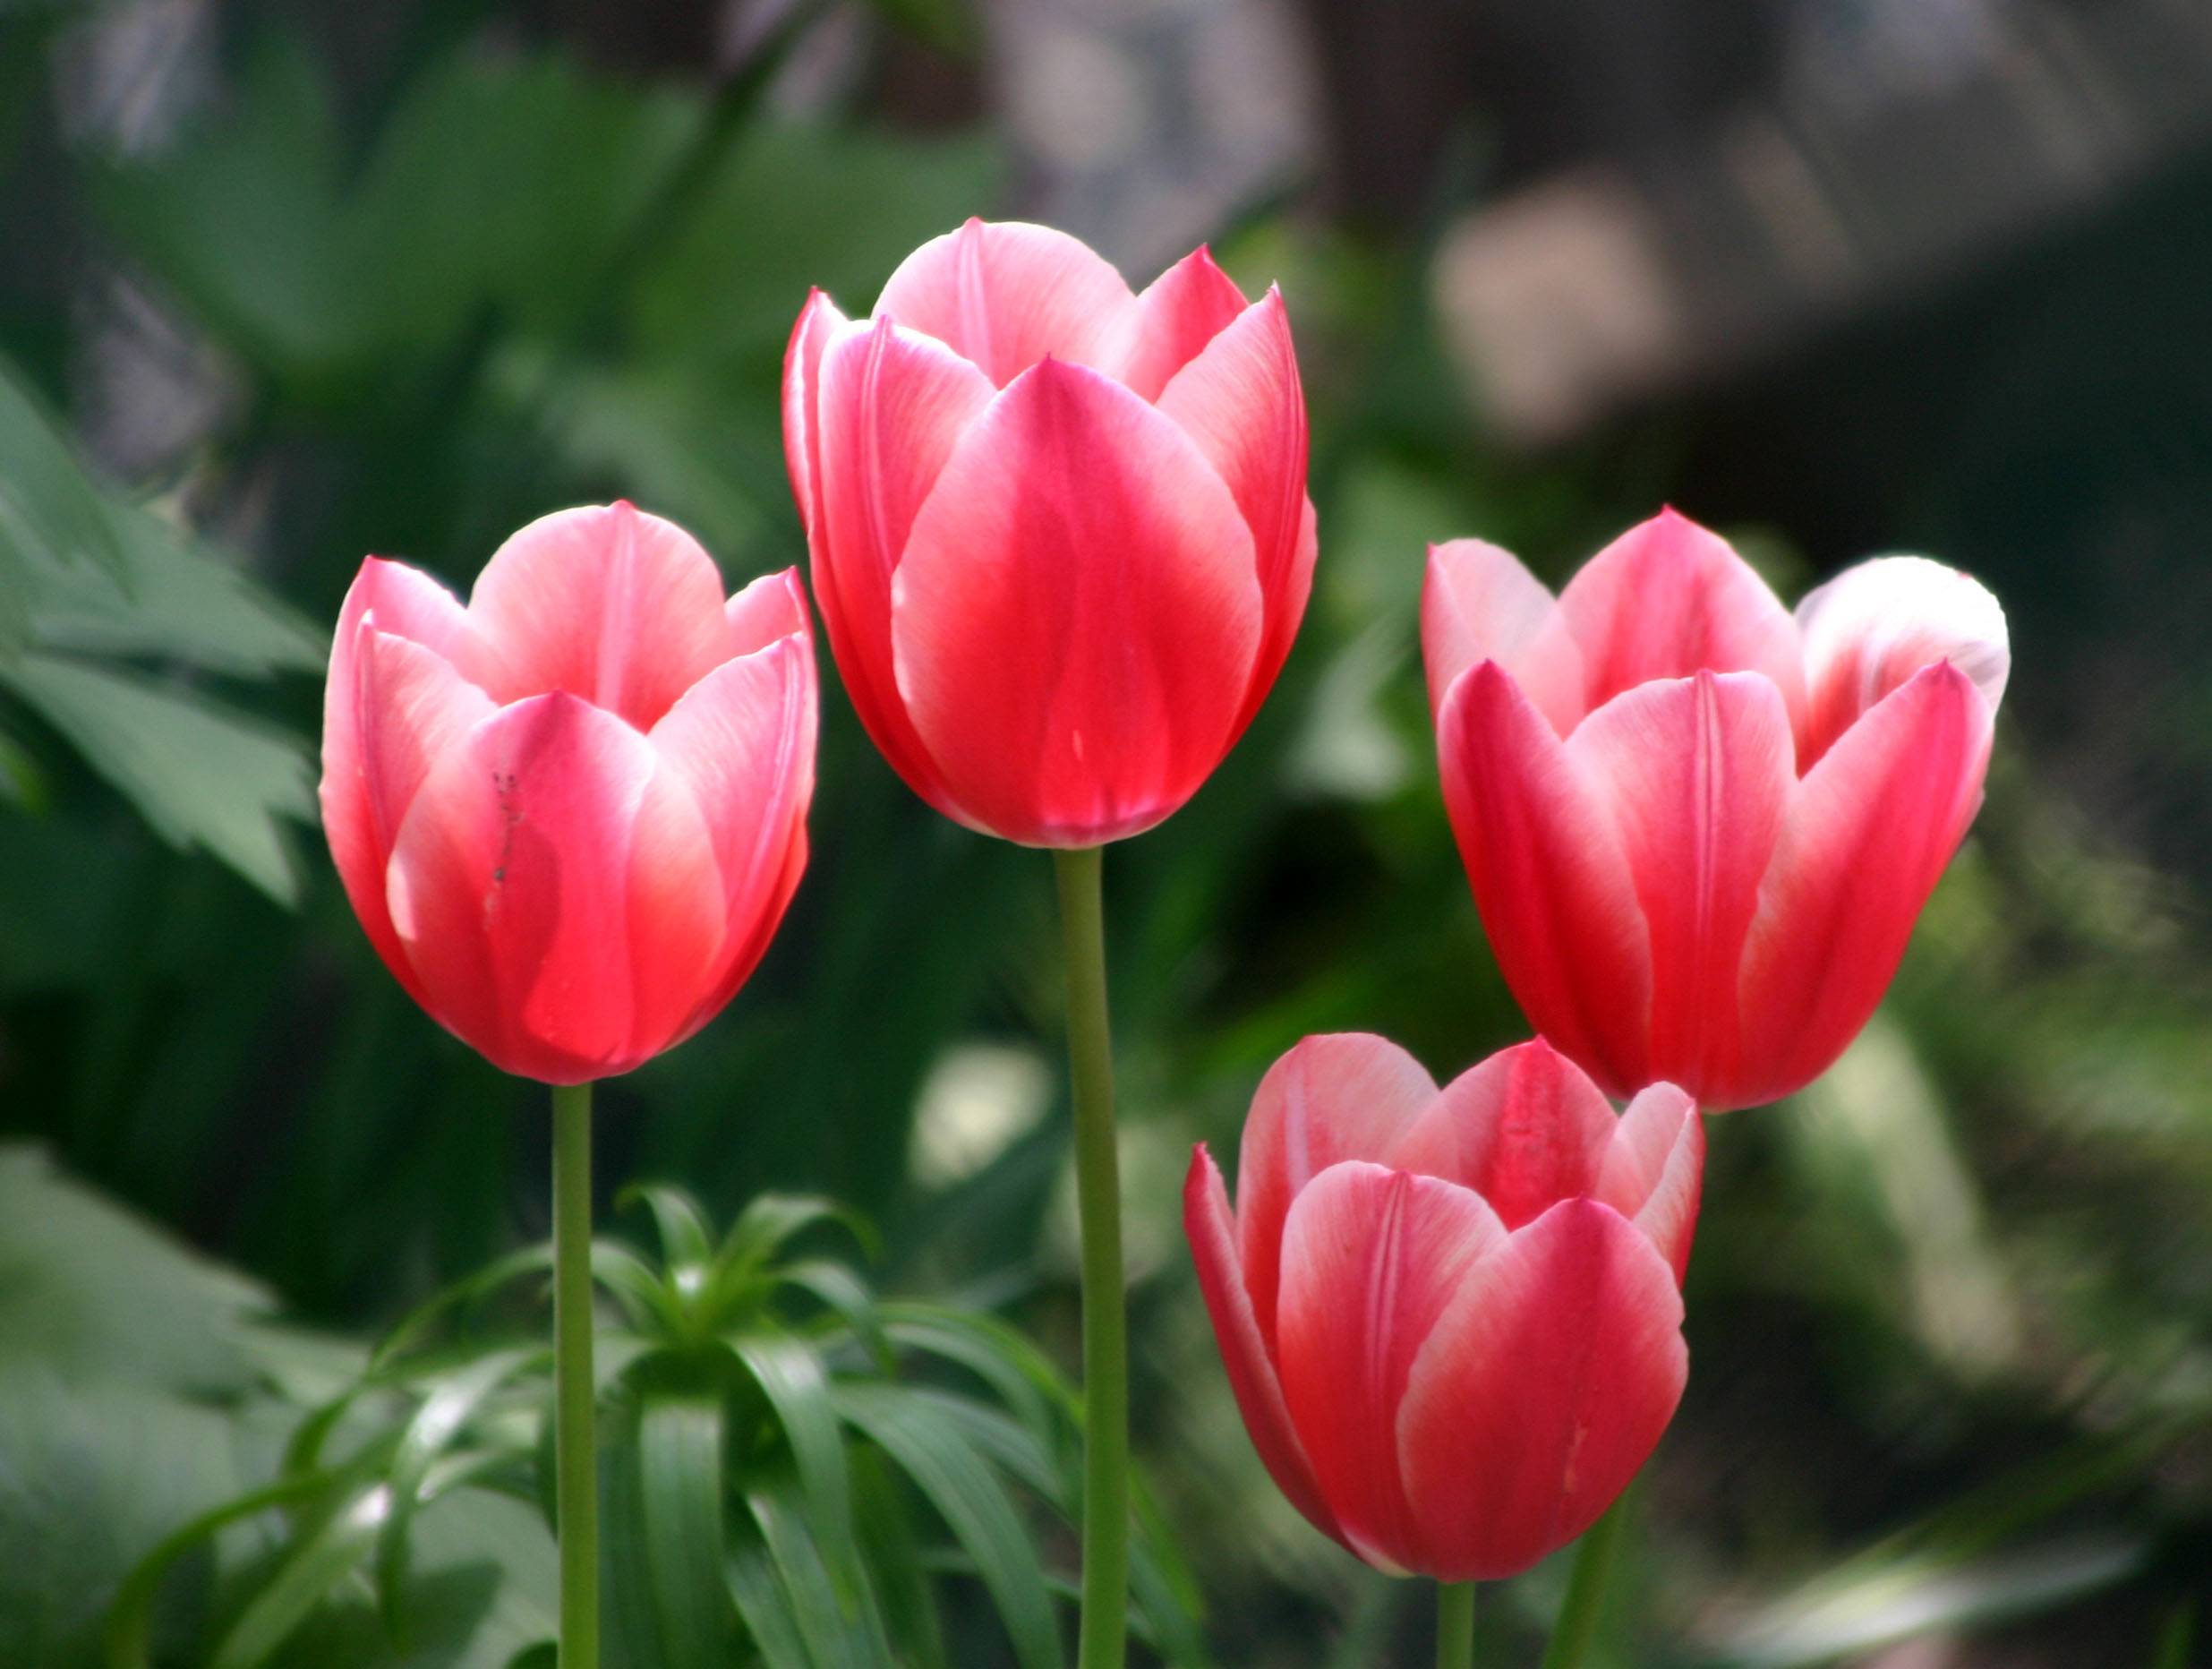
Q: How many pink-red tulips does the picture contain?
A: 4